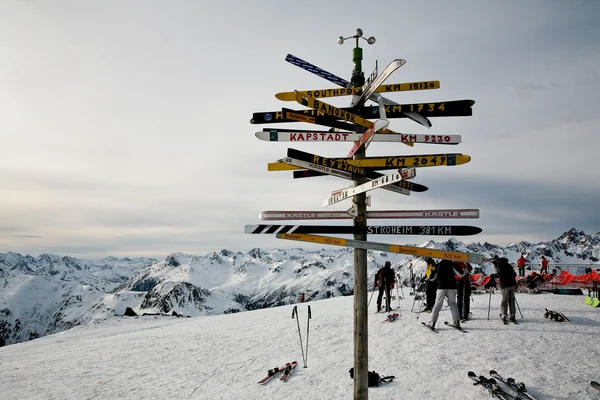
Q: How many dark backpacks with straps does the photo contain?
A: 1